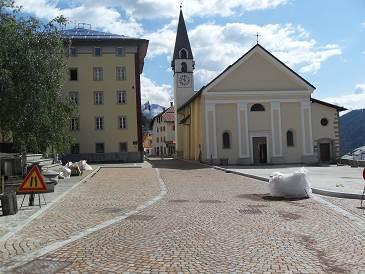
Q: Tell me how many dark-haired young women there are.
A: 0